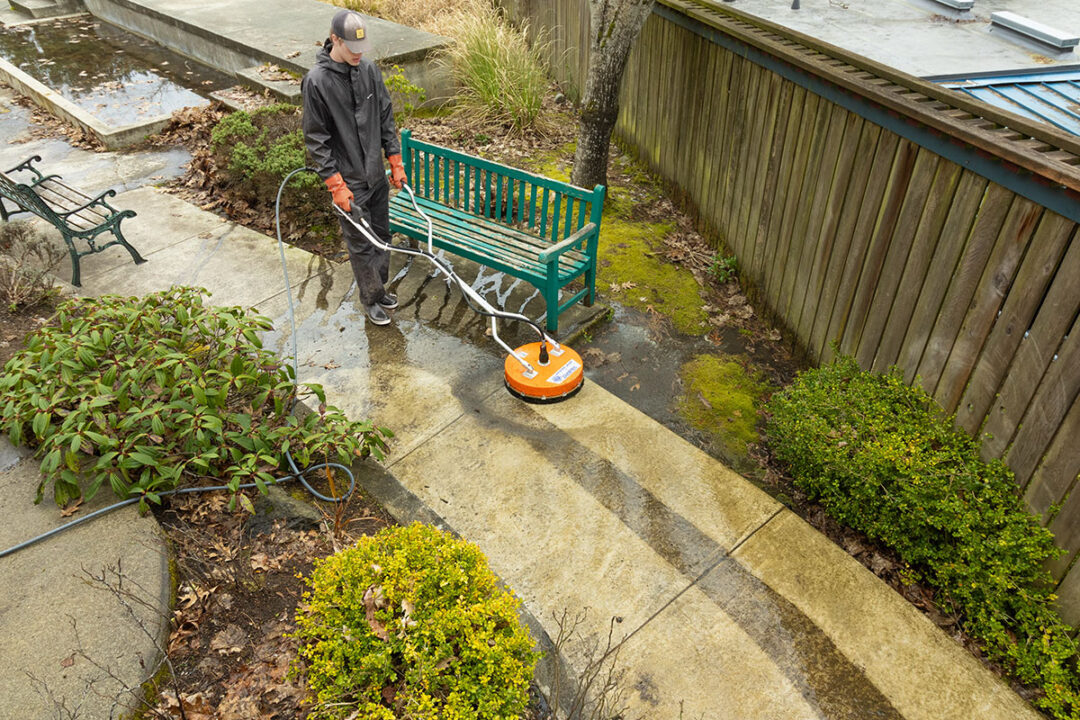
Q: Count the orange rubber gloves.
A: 2